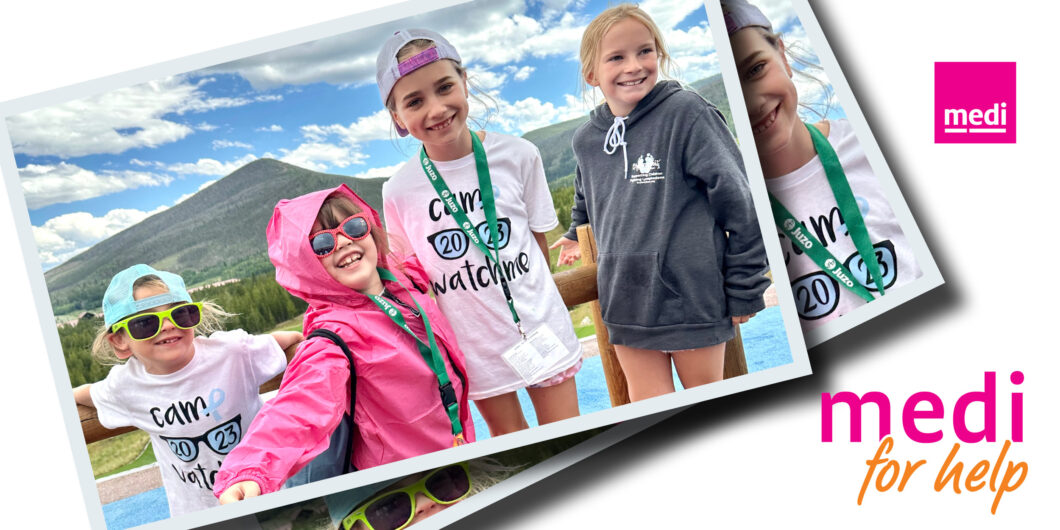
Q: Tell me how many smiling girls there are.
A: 4